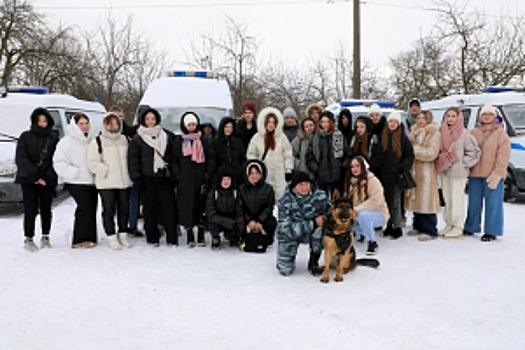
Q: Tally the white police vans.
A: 4